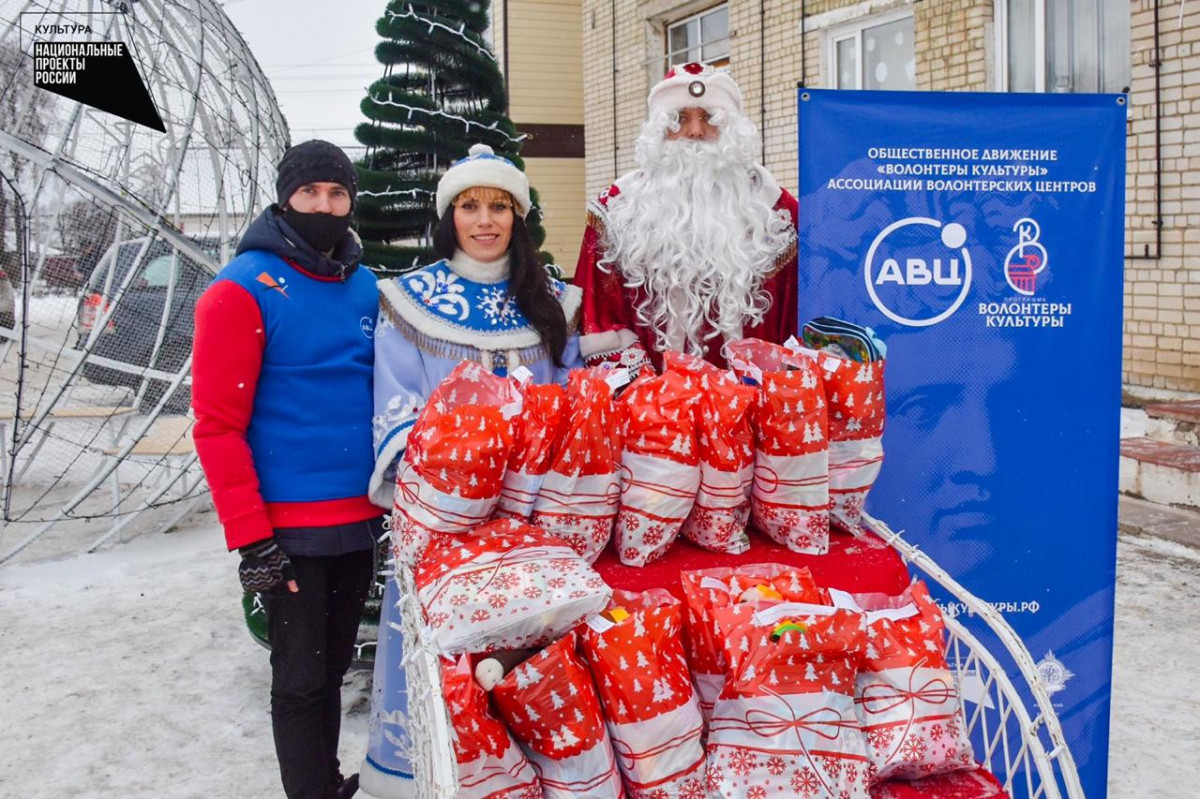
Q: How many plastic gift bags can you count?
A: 14